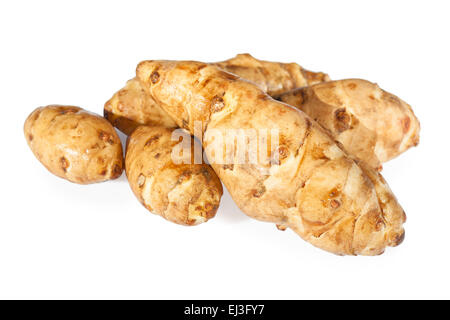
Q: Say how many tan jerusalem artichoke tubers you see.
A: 5